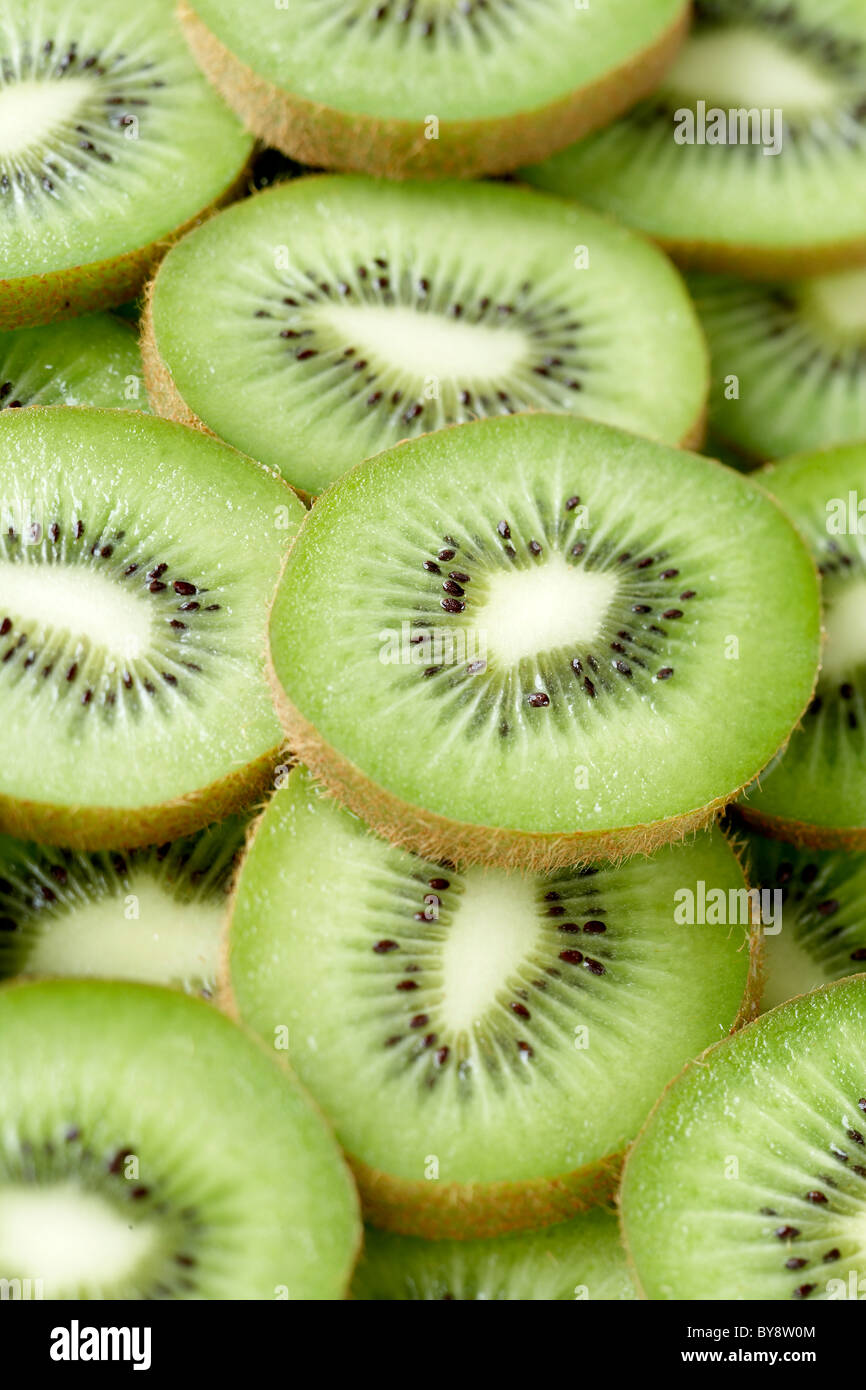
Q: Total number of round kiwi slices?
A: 15